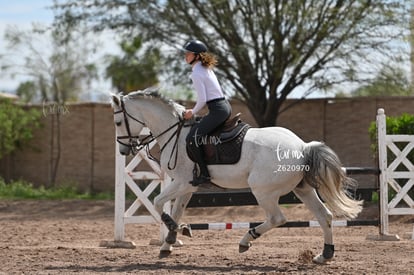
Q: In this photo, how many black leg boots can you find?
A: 4